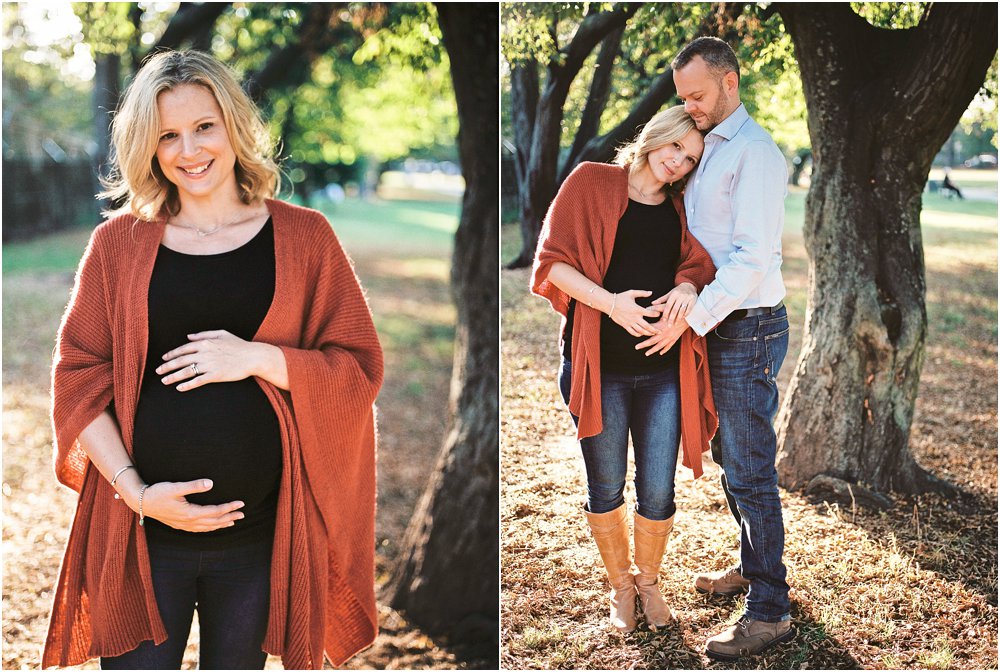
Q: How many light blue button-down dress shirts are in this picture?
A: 1